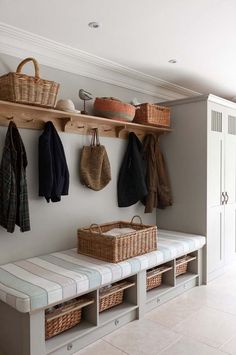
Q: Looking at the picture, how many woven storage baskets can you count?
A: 8